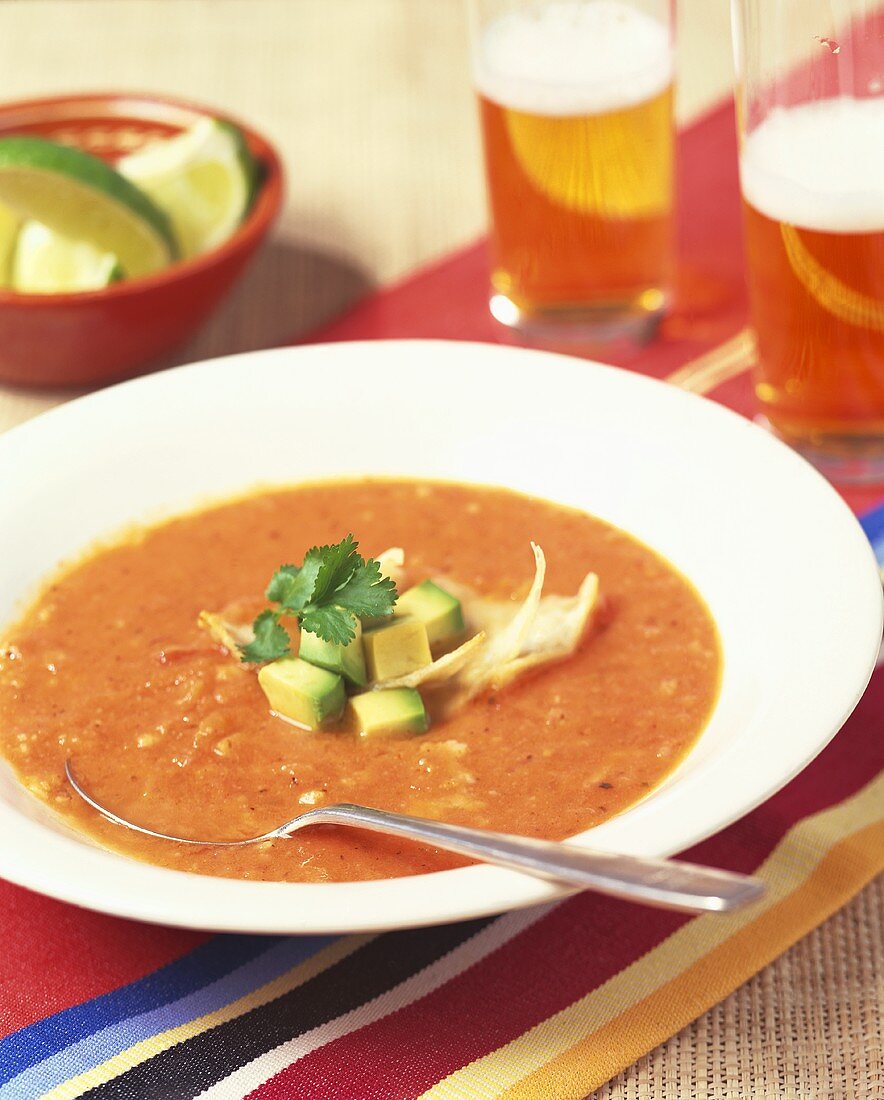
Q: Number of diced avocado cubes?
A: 5